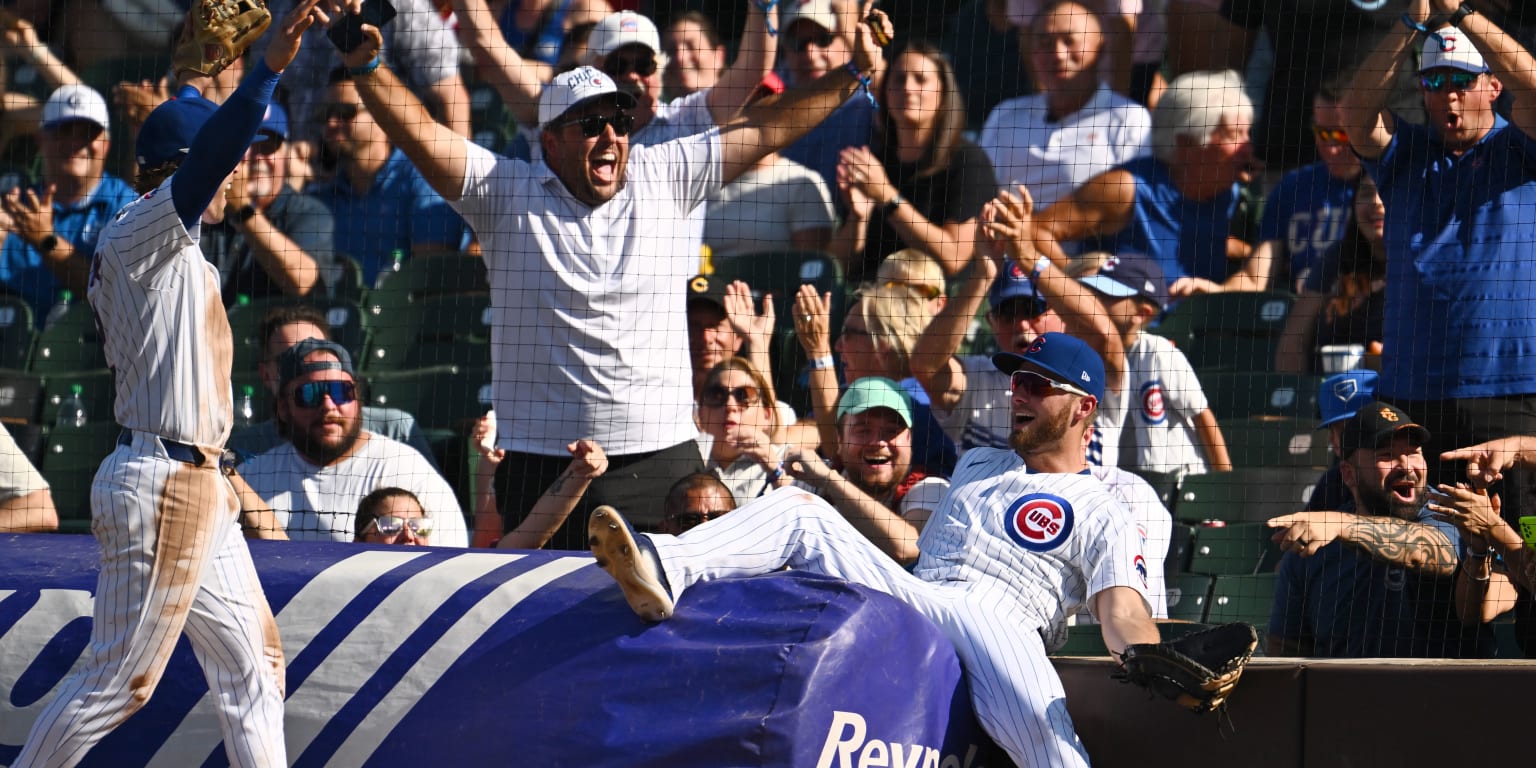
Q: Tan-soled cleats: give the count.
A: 1